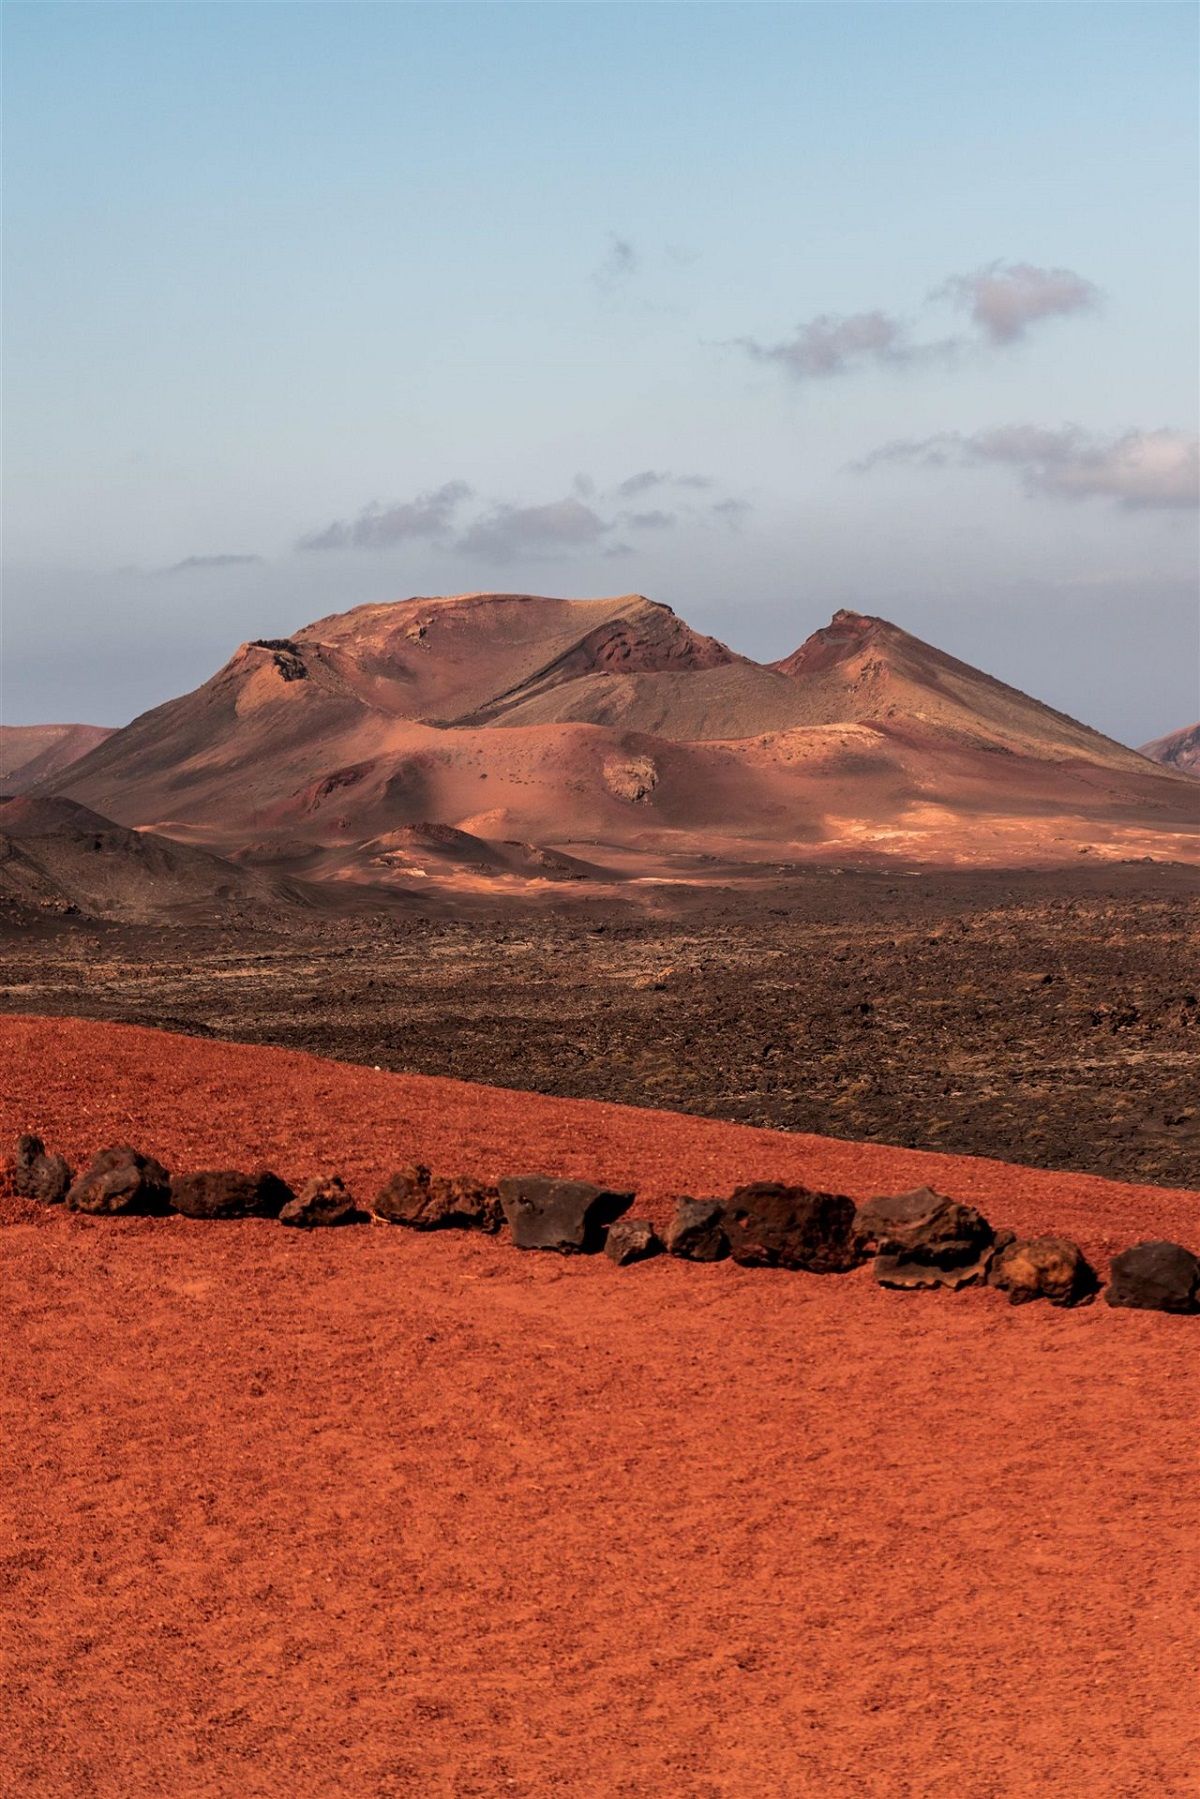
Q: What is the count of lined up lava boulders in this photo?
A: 12